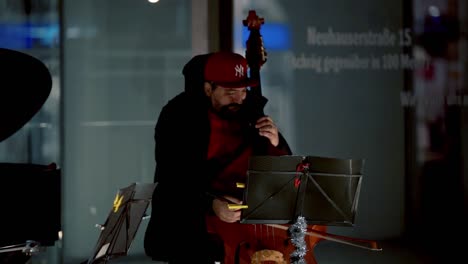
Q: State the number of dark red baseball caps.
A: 1